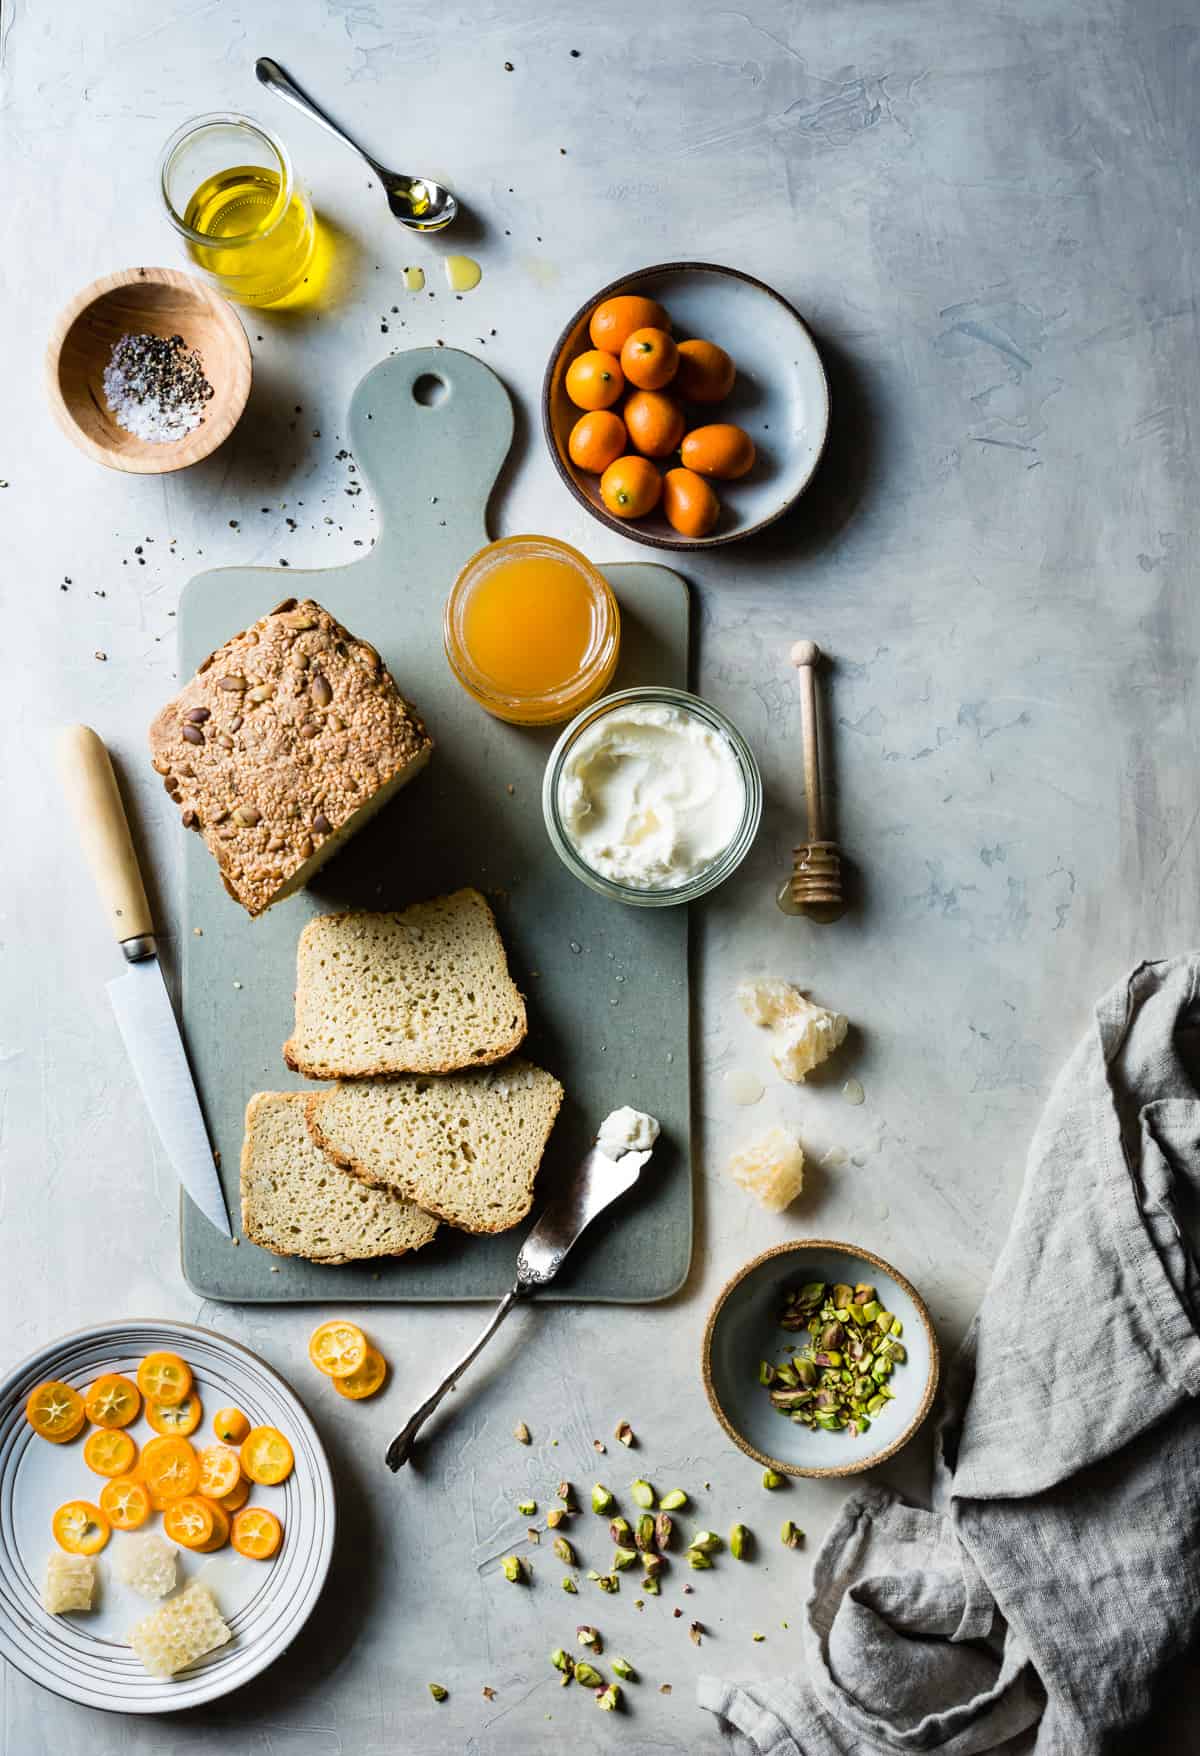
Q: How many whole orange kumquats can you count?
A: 9